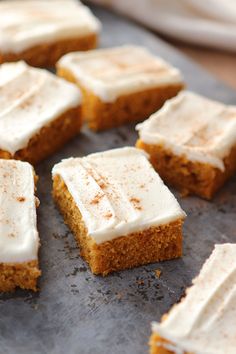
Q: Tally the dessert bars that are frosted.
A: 7